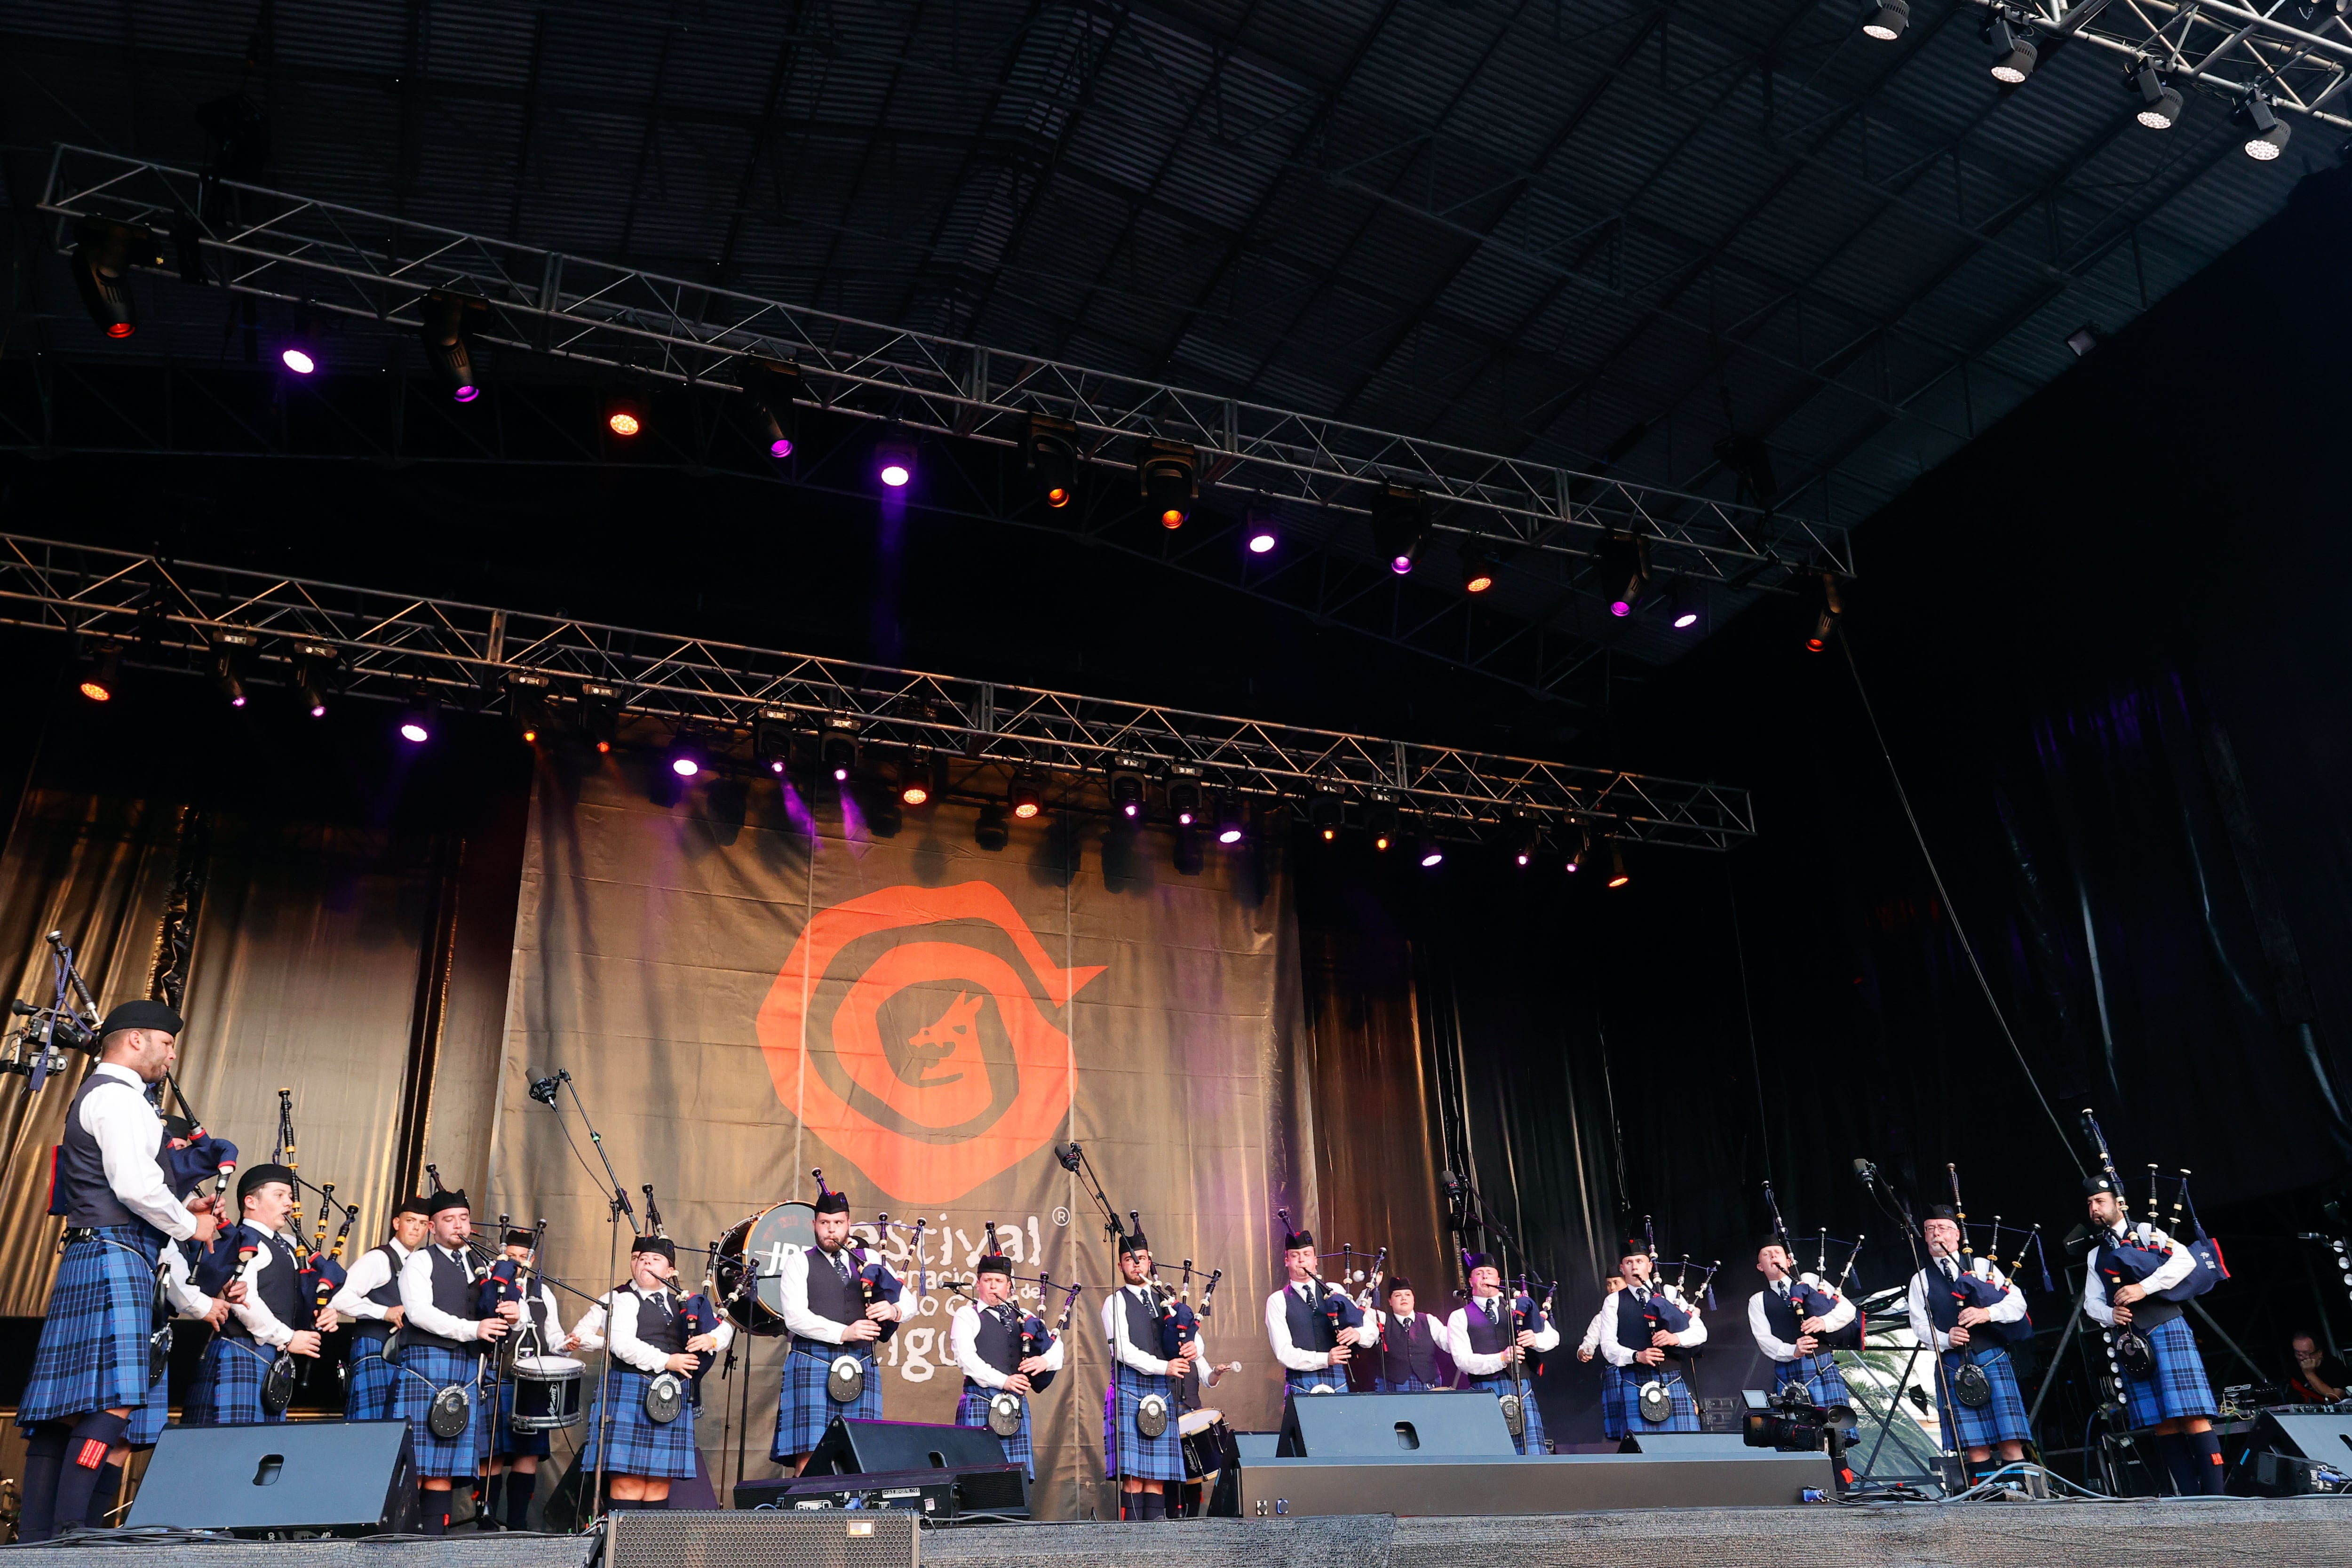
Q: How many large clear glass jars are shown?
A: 0